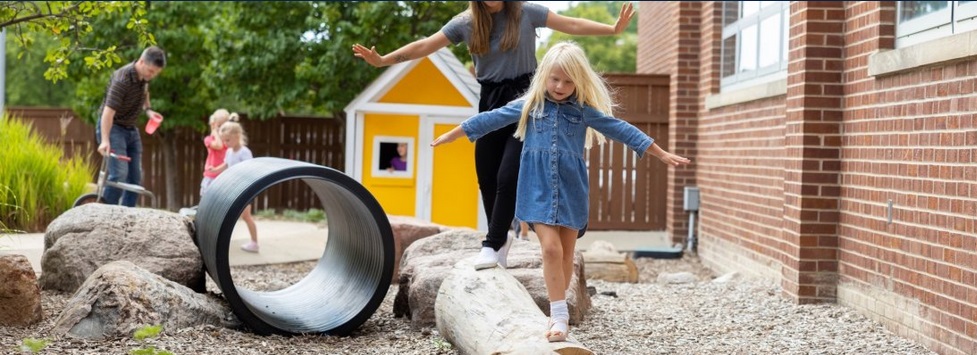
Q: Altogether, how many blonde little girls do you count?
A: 3